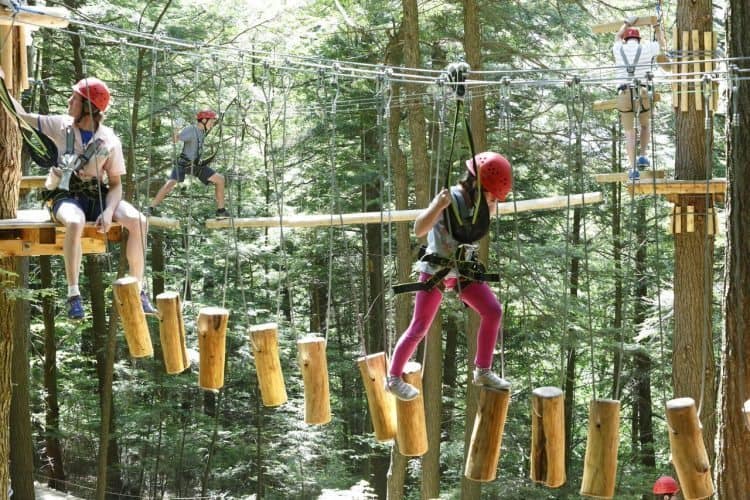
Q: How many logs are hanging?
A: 11